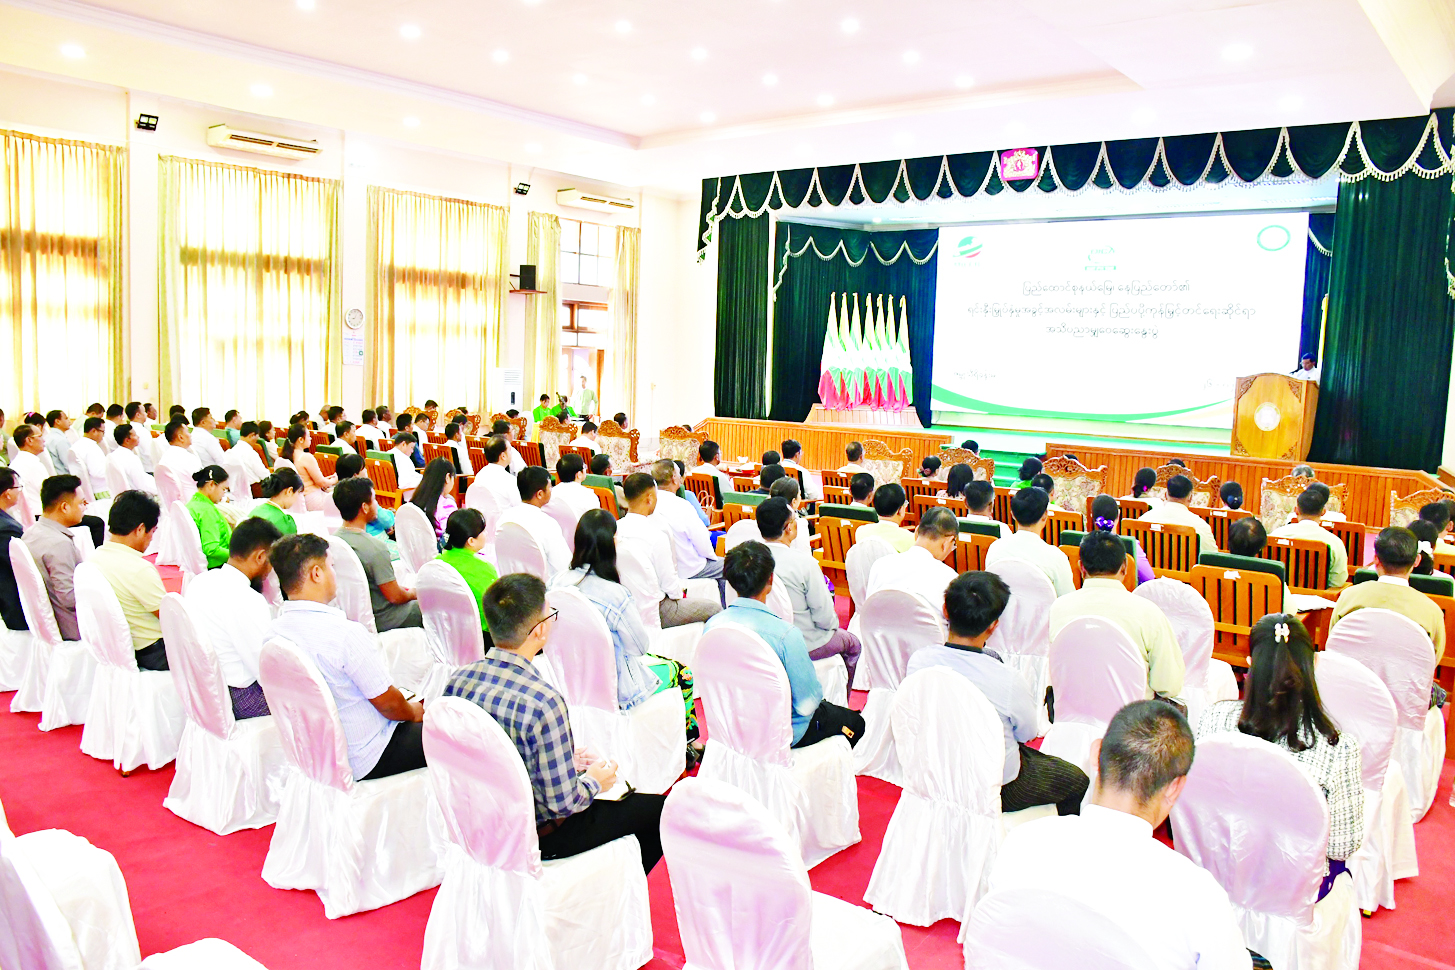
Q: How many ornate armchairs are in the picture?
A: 12